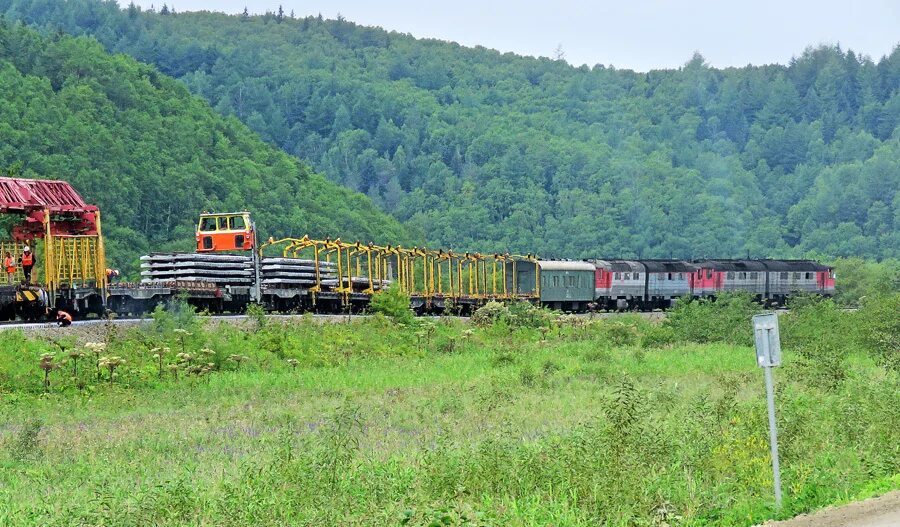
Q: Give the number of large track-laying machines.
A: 1